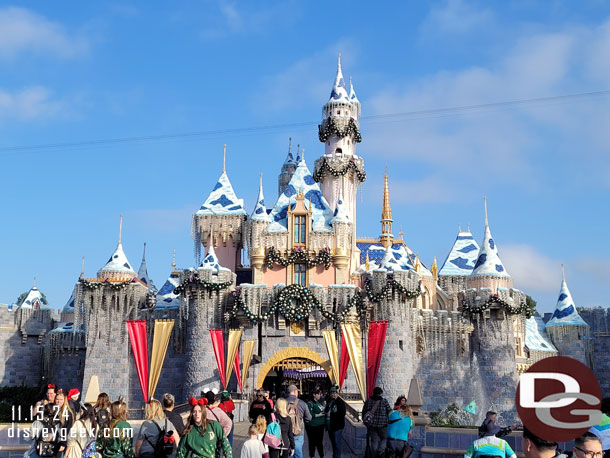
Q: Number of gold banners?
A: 5